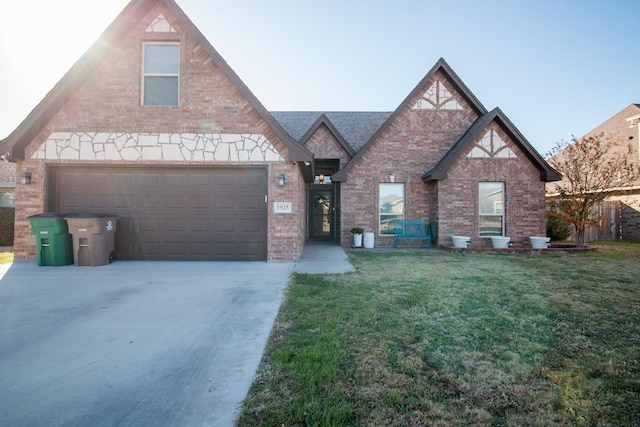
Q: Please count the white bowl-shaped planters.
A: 3